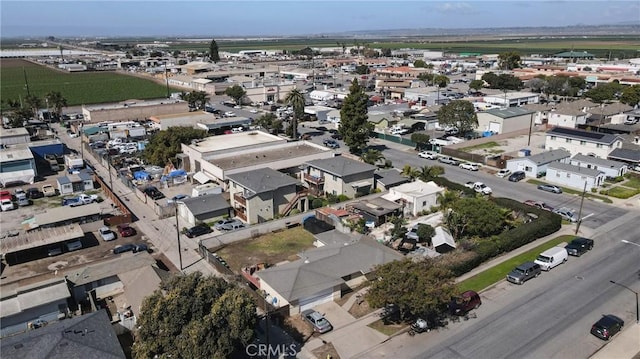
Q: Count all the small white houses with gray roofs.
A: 3